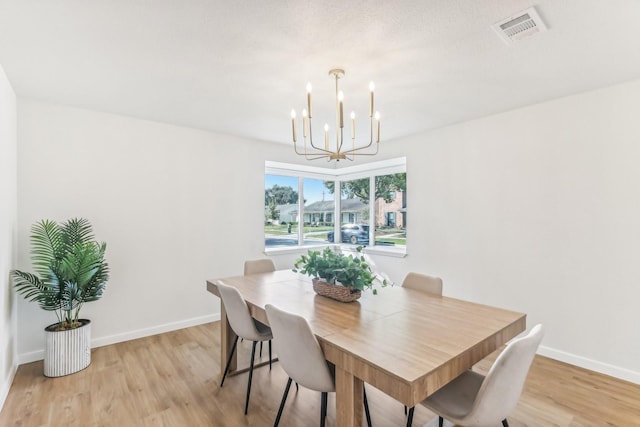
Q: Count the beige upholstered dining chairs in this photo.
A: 5